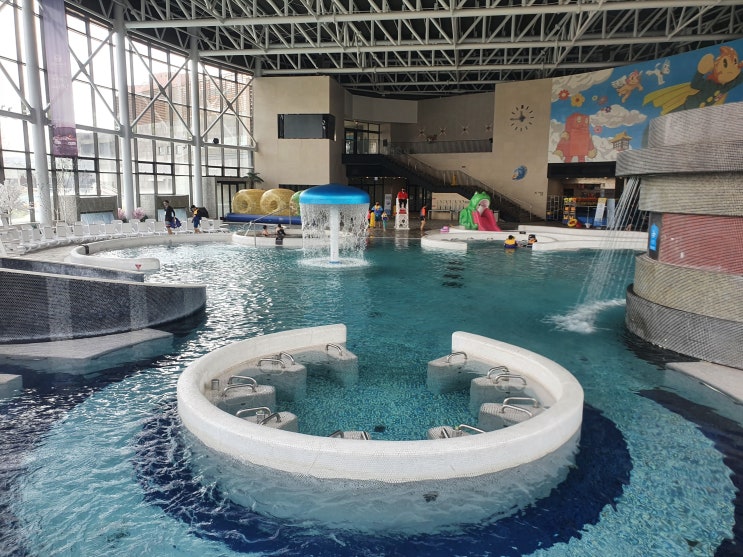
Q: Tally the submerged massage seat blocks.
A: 9